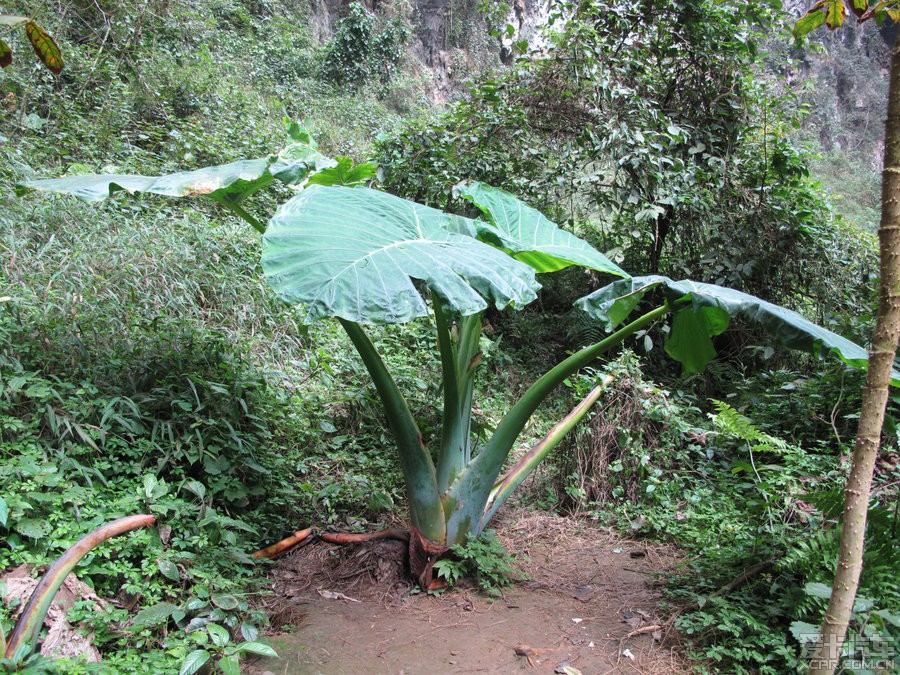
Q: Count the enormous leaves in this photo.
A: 4